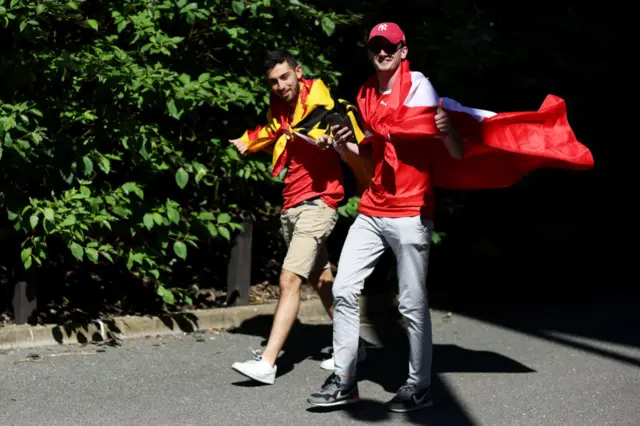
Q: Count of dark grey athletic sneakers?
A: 2